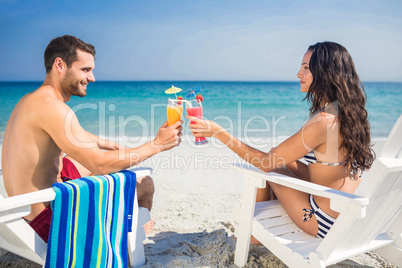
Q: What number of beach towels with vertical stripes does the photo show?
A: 1